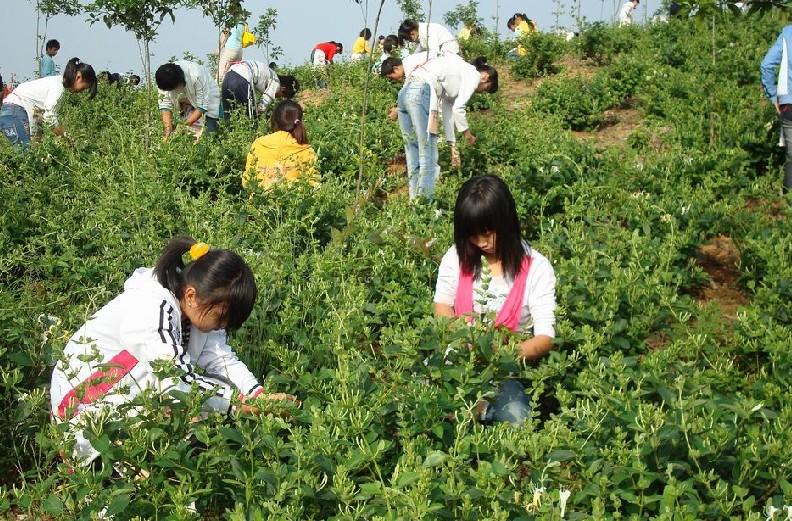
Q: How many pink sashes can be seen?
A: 1